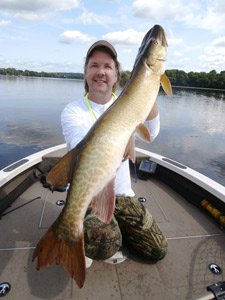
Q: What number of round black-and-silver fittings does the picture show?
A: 4